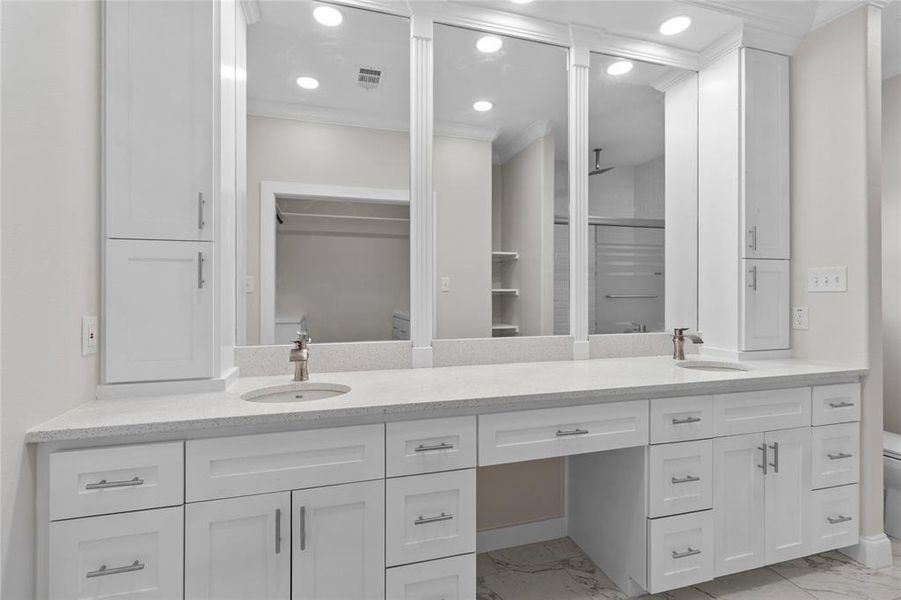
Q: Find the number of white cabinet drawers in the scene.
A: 12